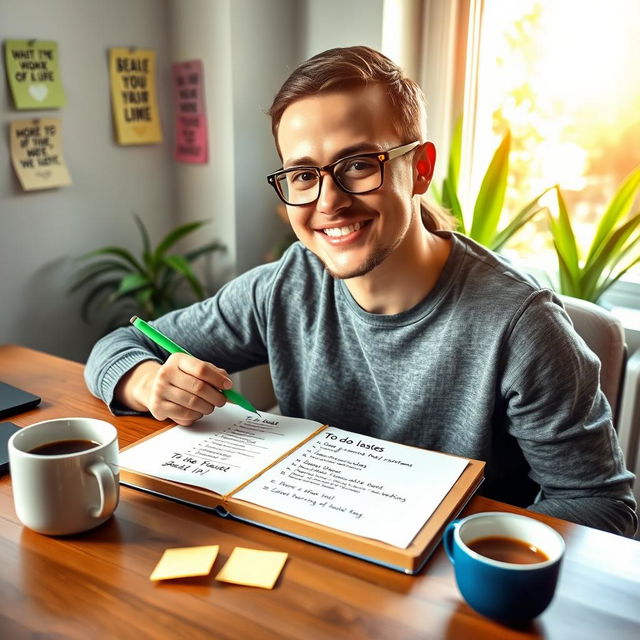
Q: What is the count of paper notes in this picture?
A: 6